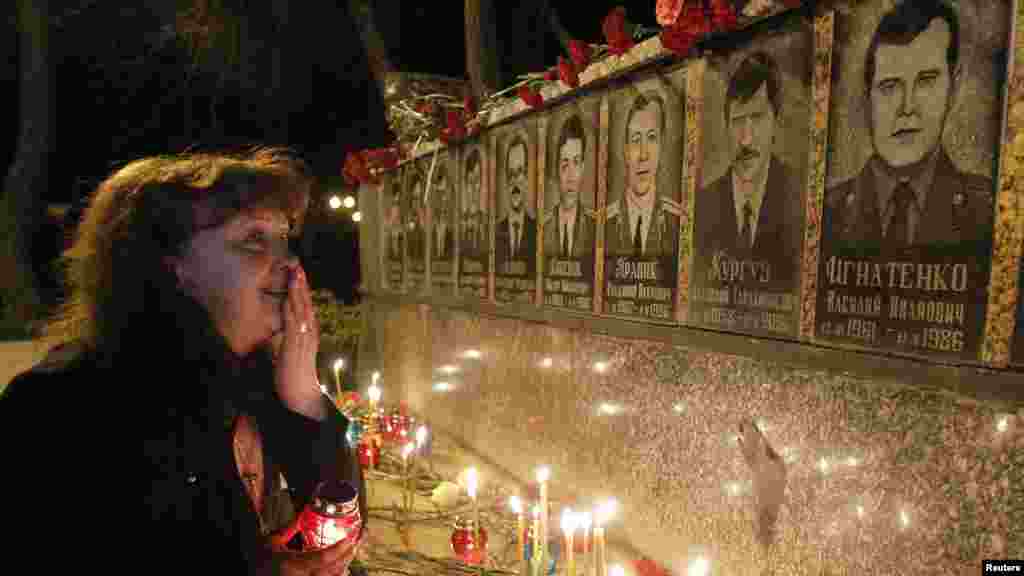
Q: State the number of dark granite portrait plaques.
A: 9